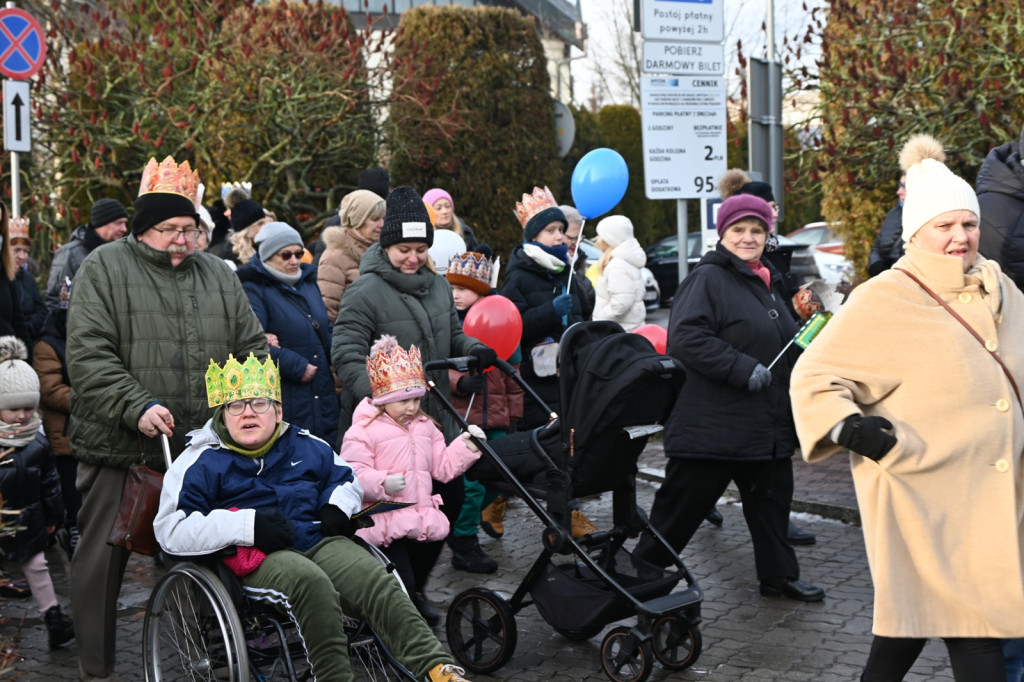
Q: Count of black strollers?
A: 1